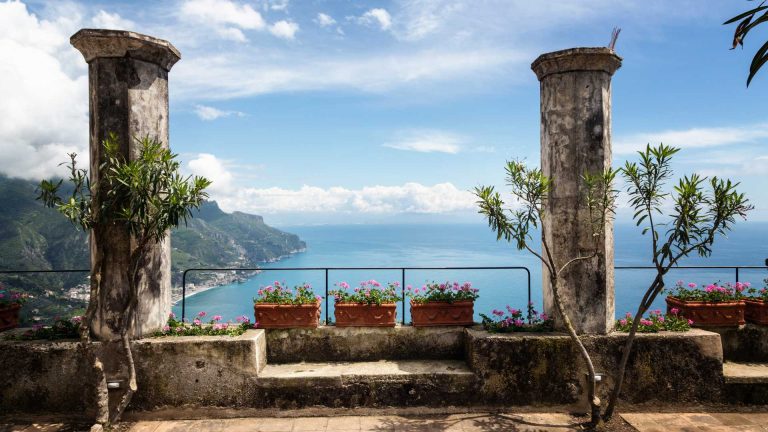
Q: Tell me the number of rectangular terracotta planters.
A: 6